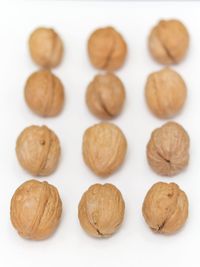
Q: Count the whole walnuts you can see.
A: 12